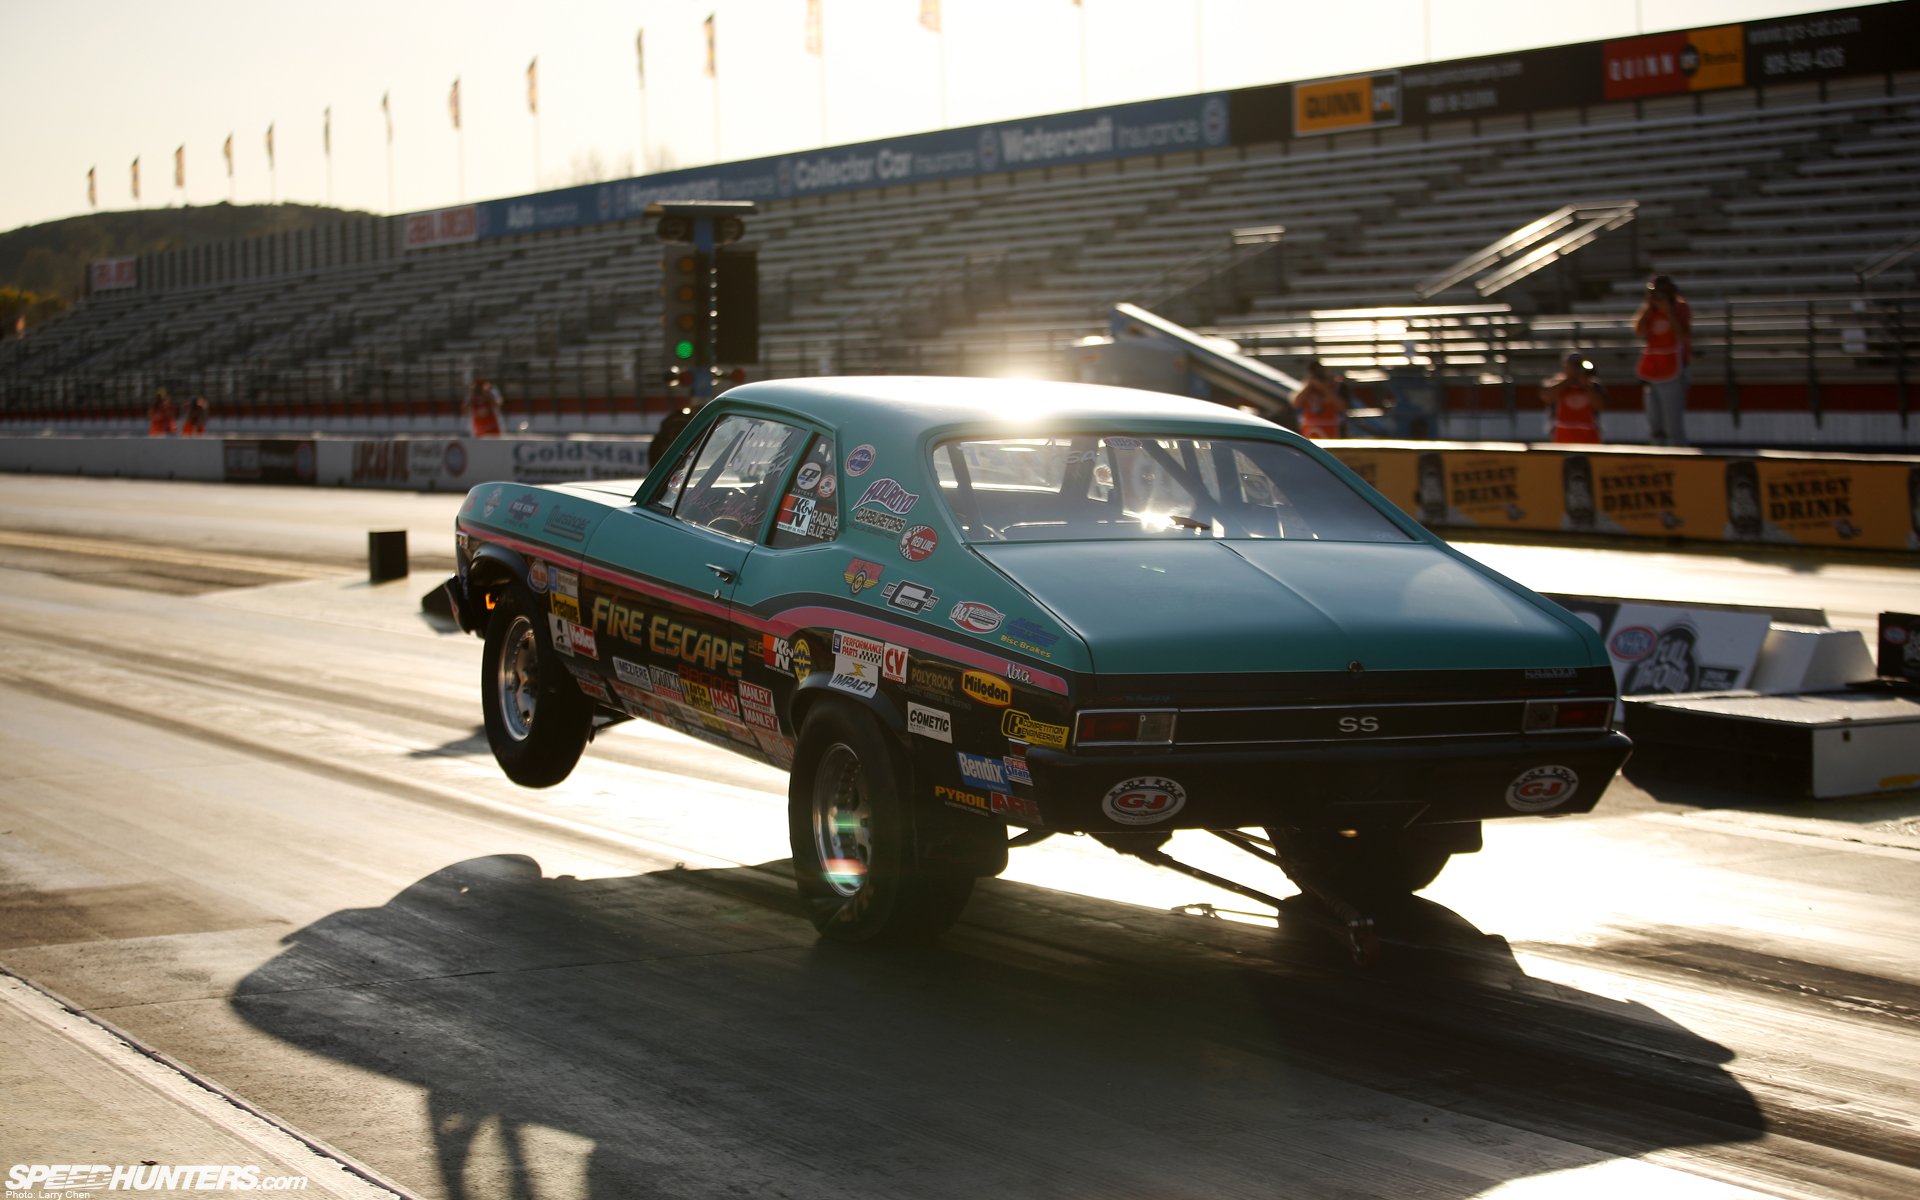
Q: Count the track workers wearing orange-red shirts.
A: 6